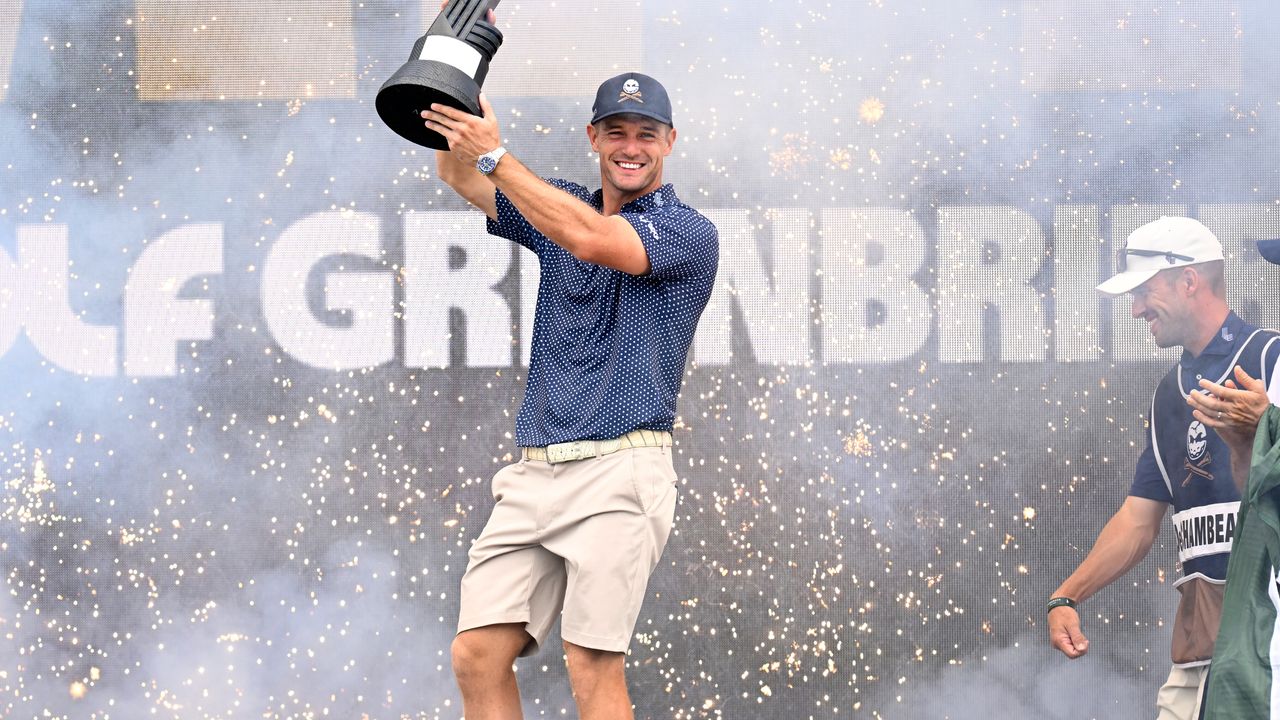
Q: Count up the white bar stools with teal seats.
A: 0